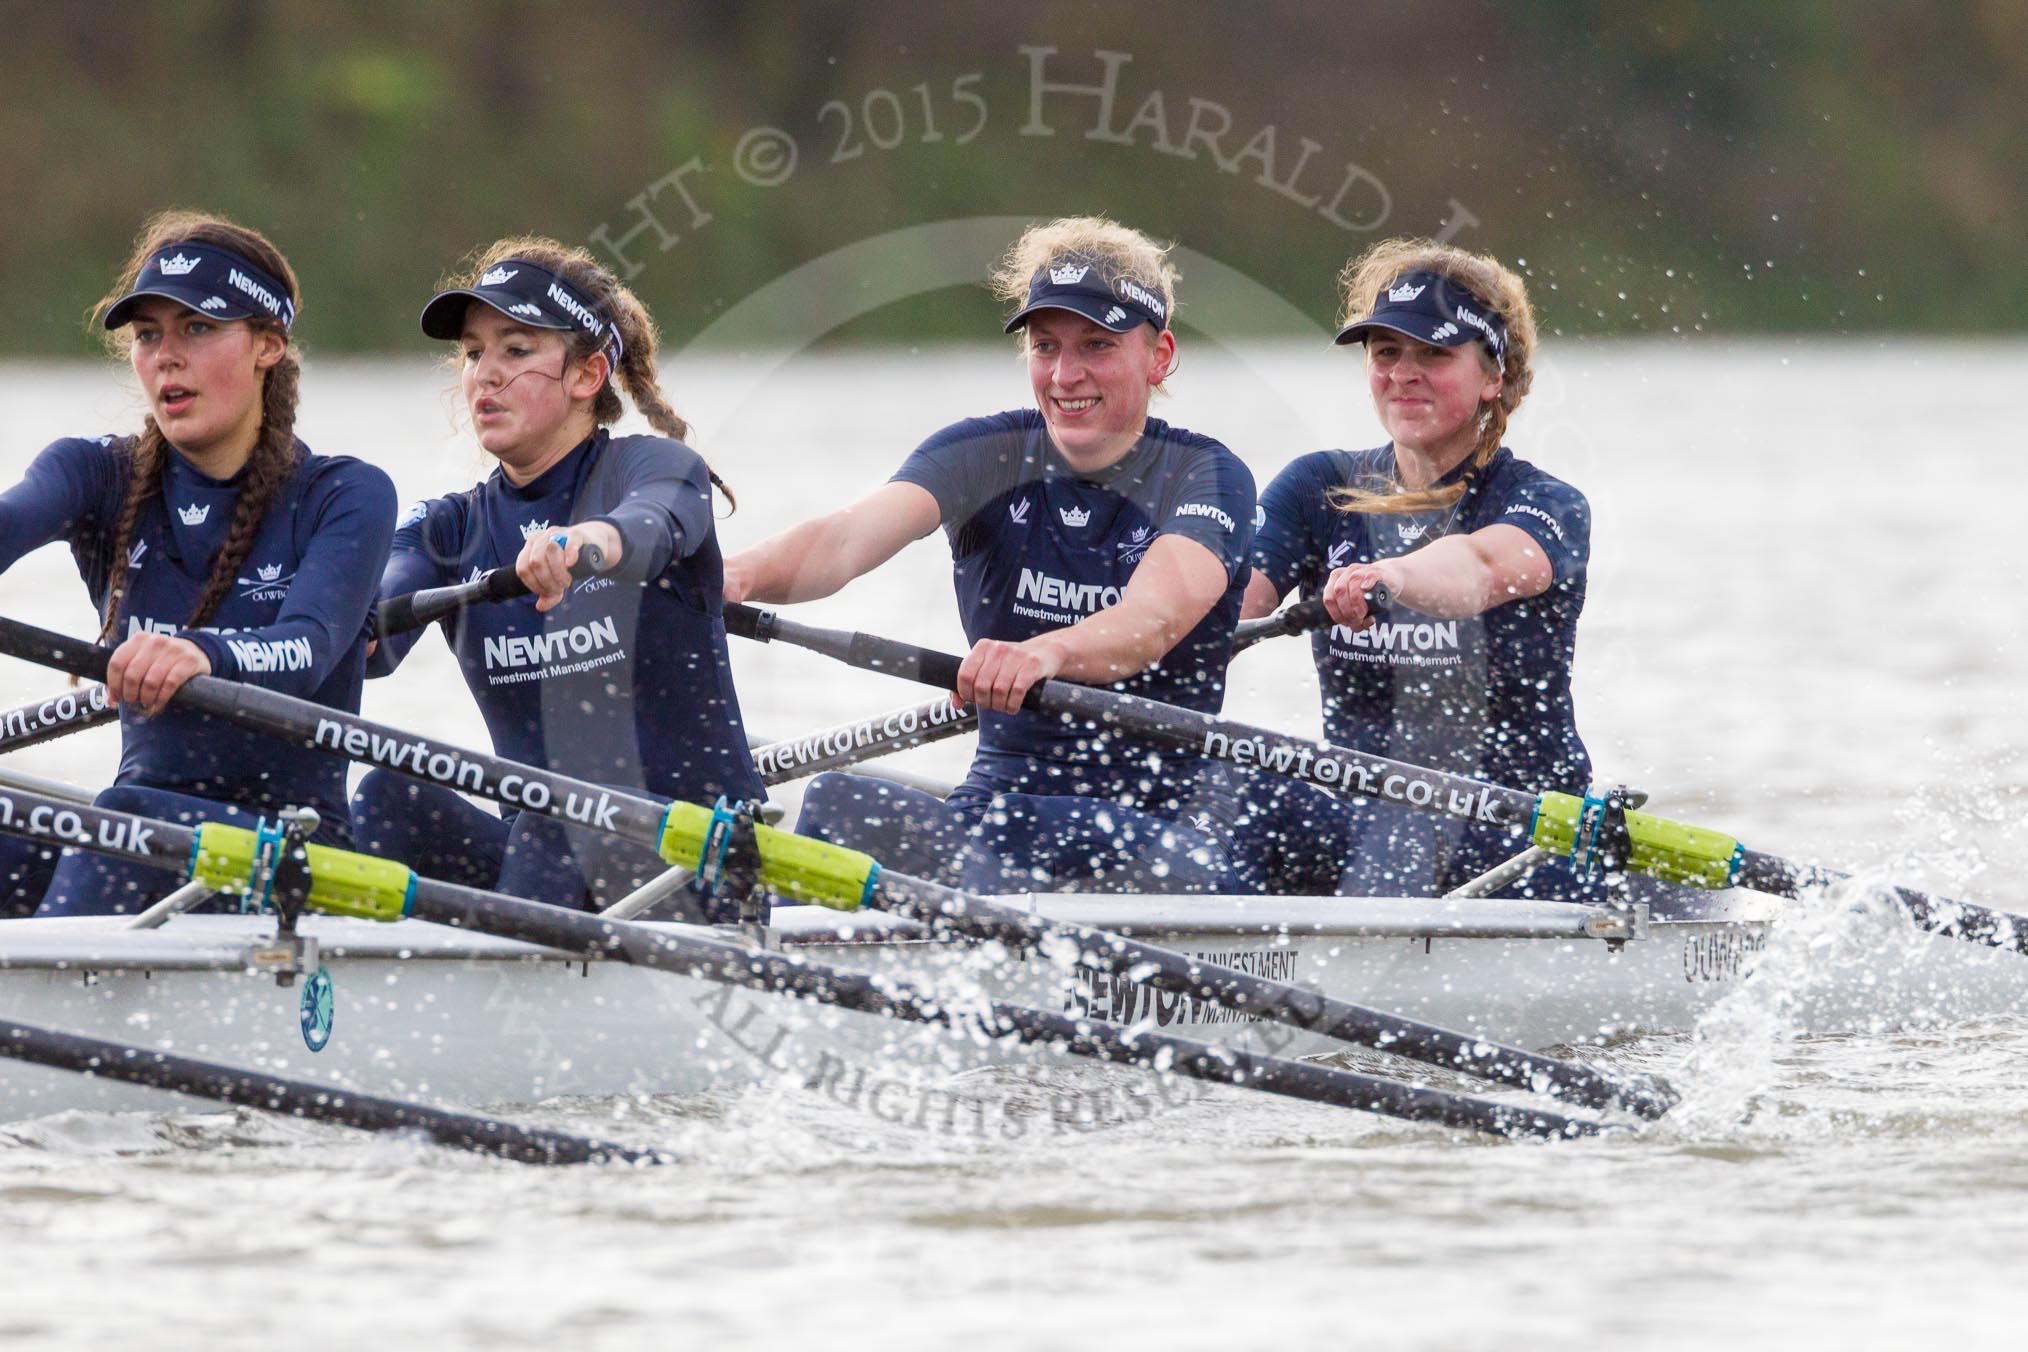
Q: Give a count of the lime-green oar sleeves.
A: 3